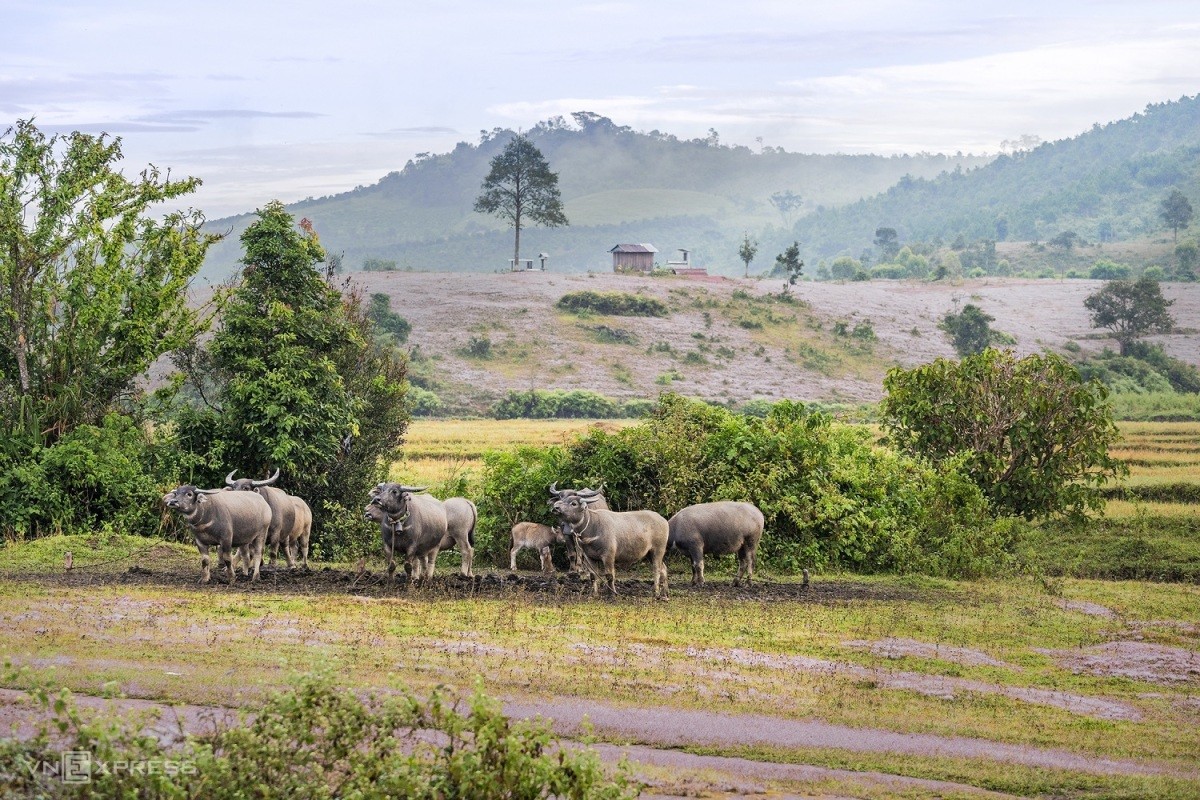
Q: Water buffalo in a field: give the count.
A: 9